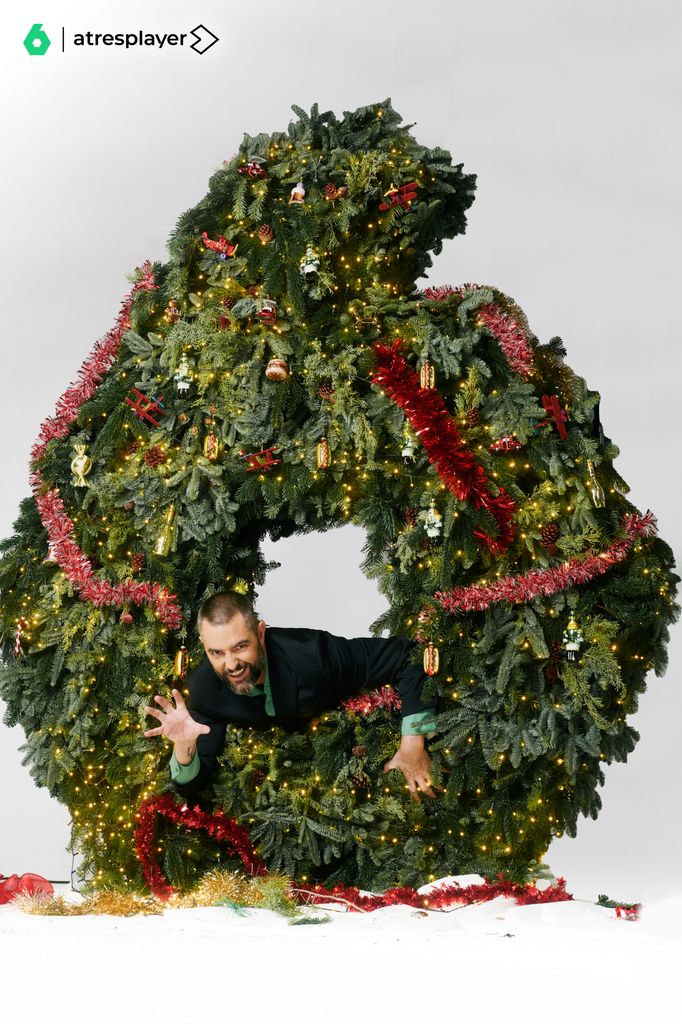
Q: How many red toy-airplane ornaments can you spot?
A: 5